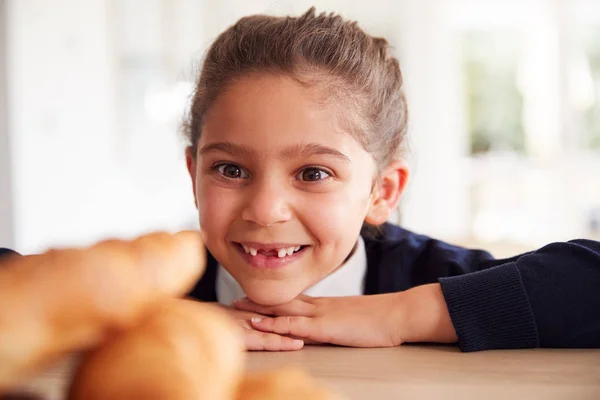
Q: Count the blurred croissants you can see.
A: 3